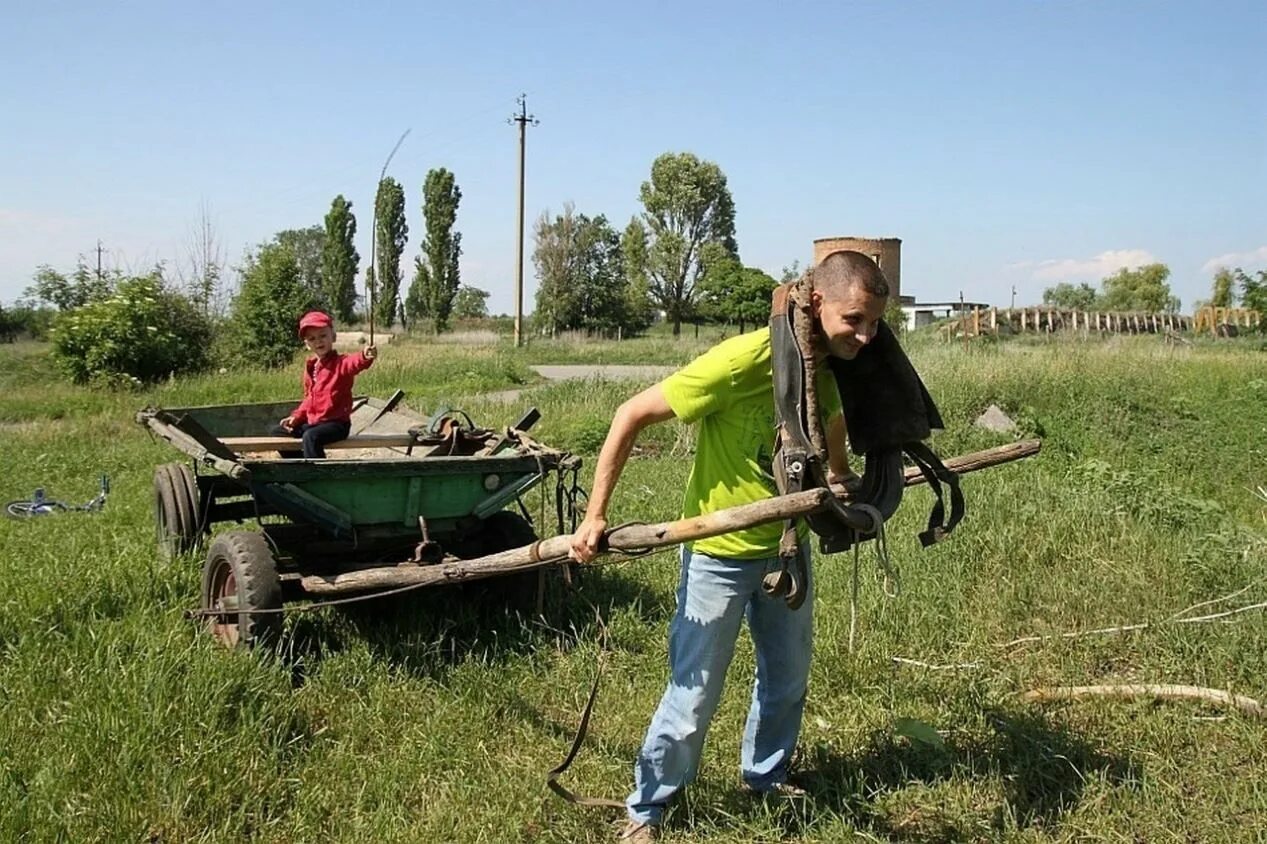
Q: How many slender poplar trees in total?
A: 3